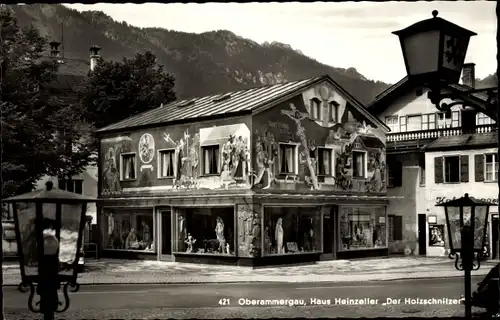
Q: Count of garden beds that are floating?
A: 0